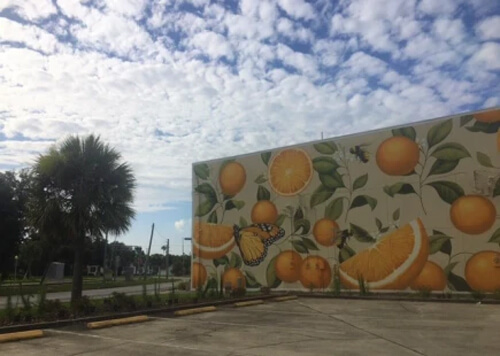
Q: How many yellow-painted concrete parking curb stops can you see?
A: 5